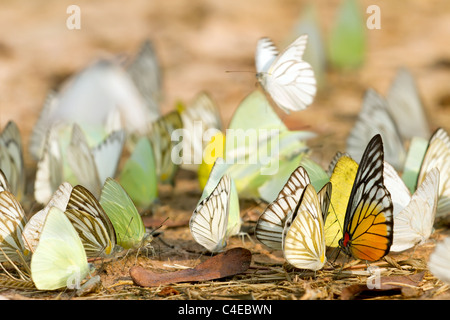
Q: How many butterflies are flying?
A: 1